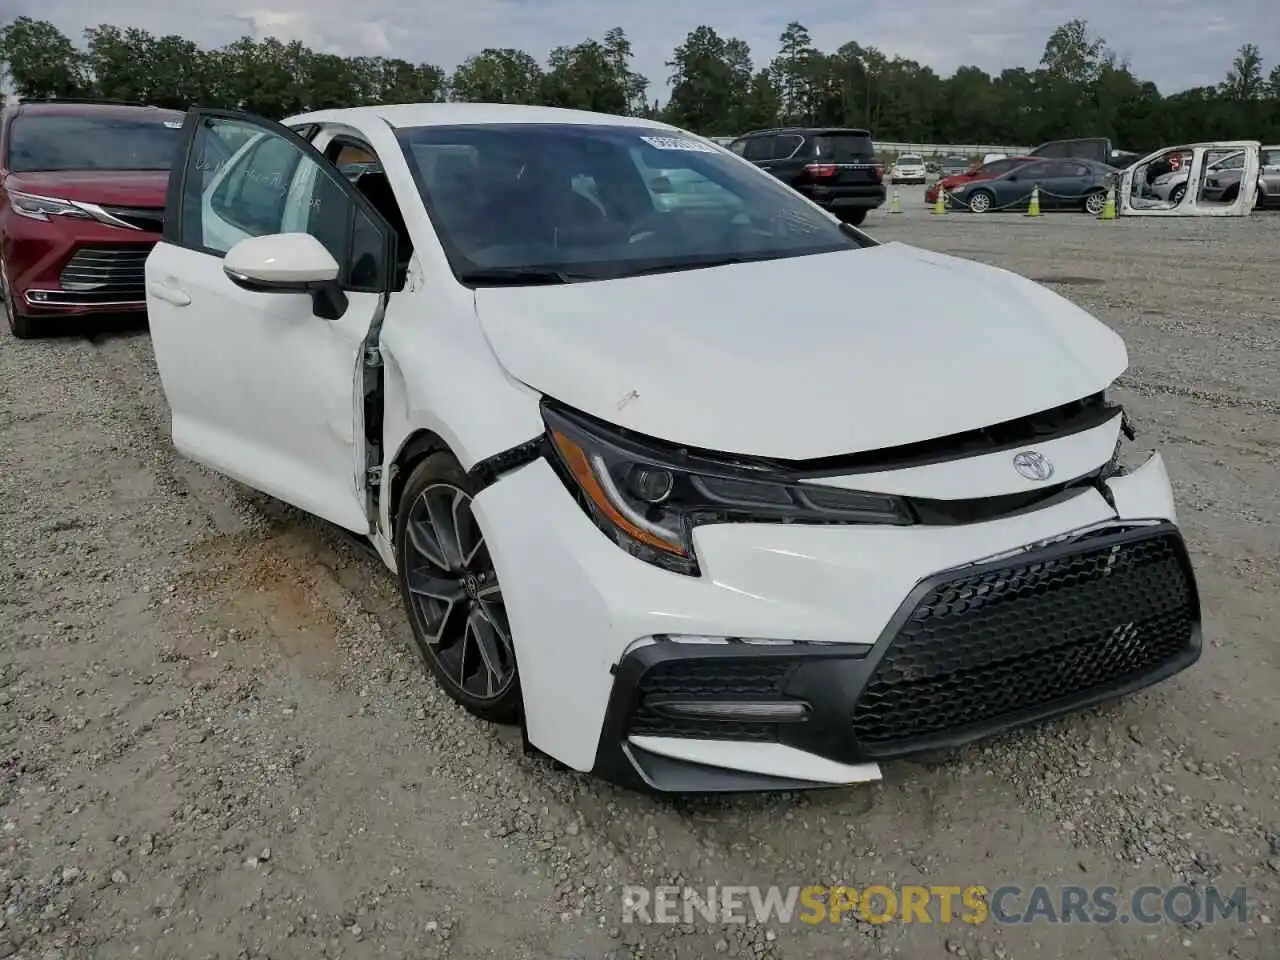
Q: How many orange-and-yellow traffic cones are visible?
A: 4